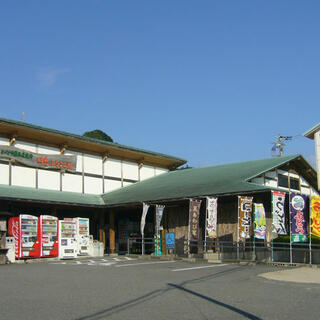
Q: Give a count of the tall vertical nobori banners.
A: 9